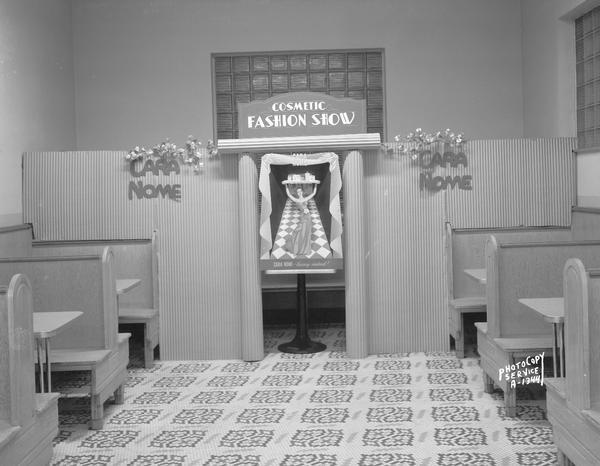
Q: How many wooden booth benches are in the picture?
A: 6